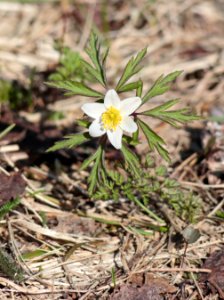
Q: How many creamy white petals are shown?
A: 6